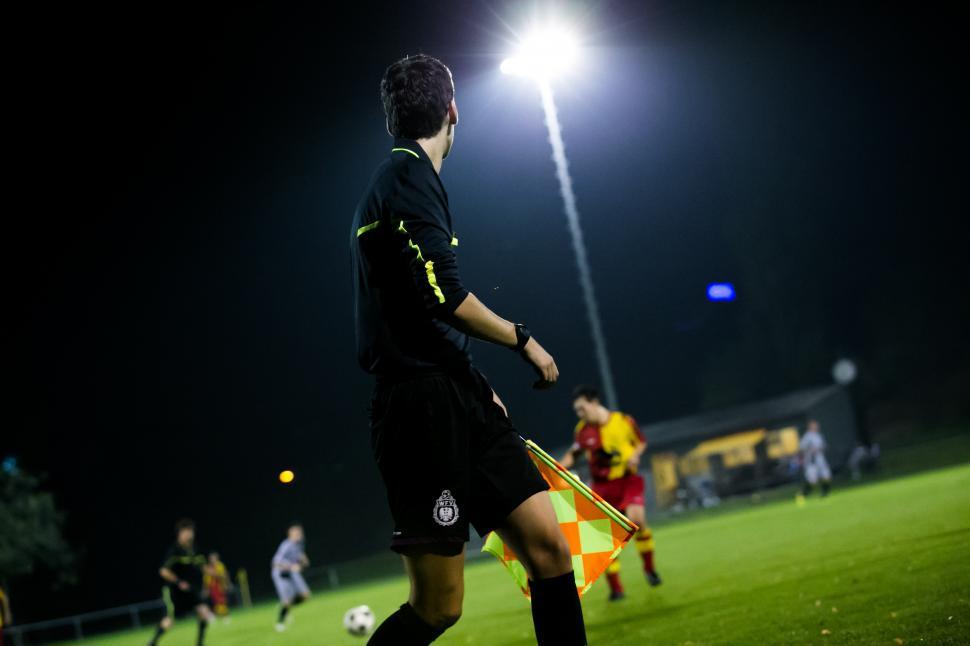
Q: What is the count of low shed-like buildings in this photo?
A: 1